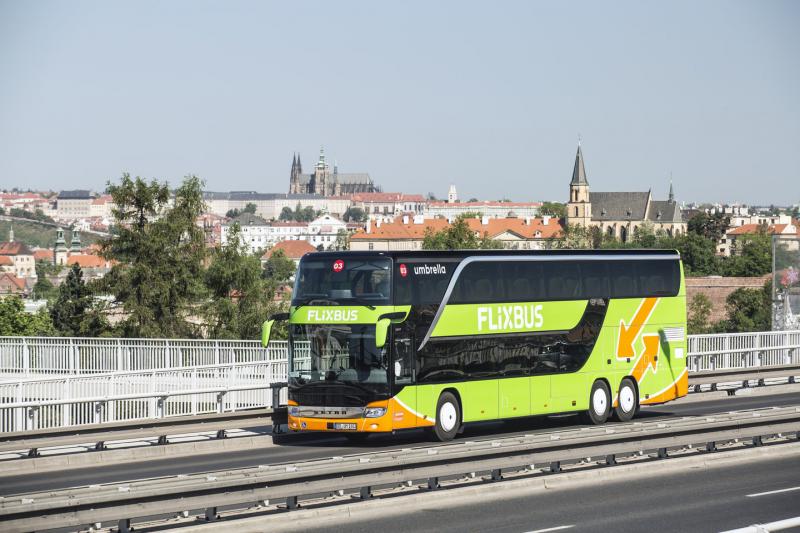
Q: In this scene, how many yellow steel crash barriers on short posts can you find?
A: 0